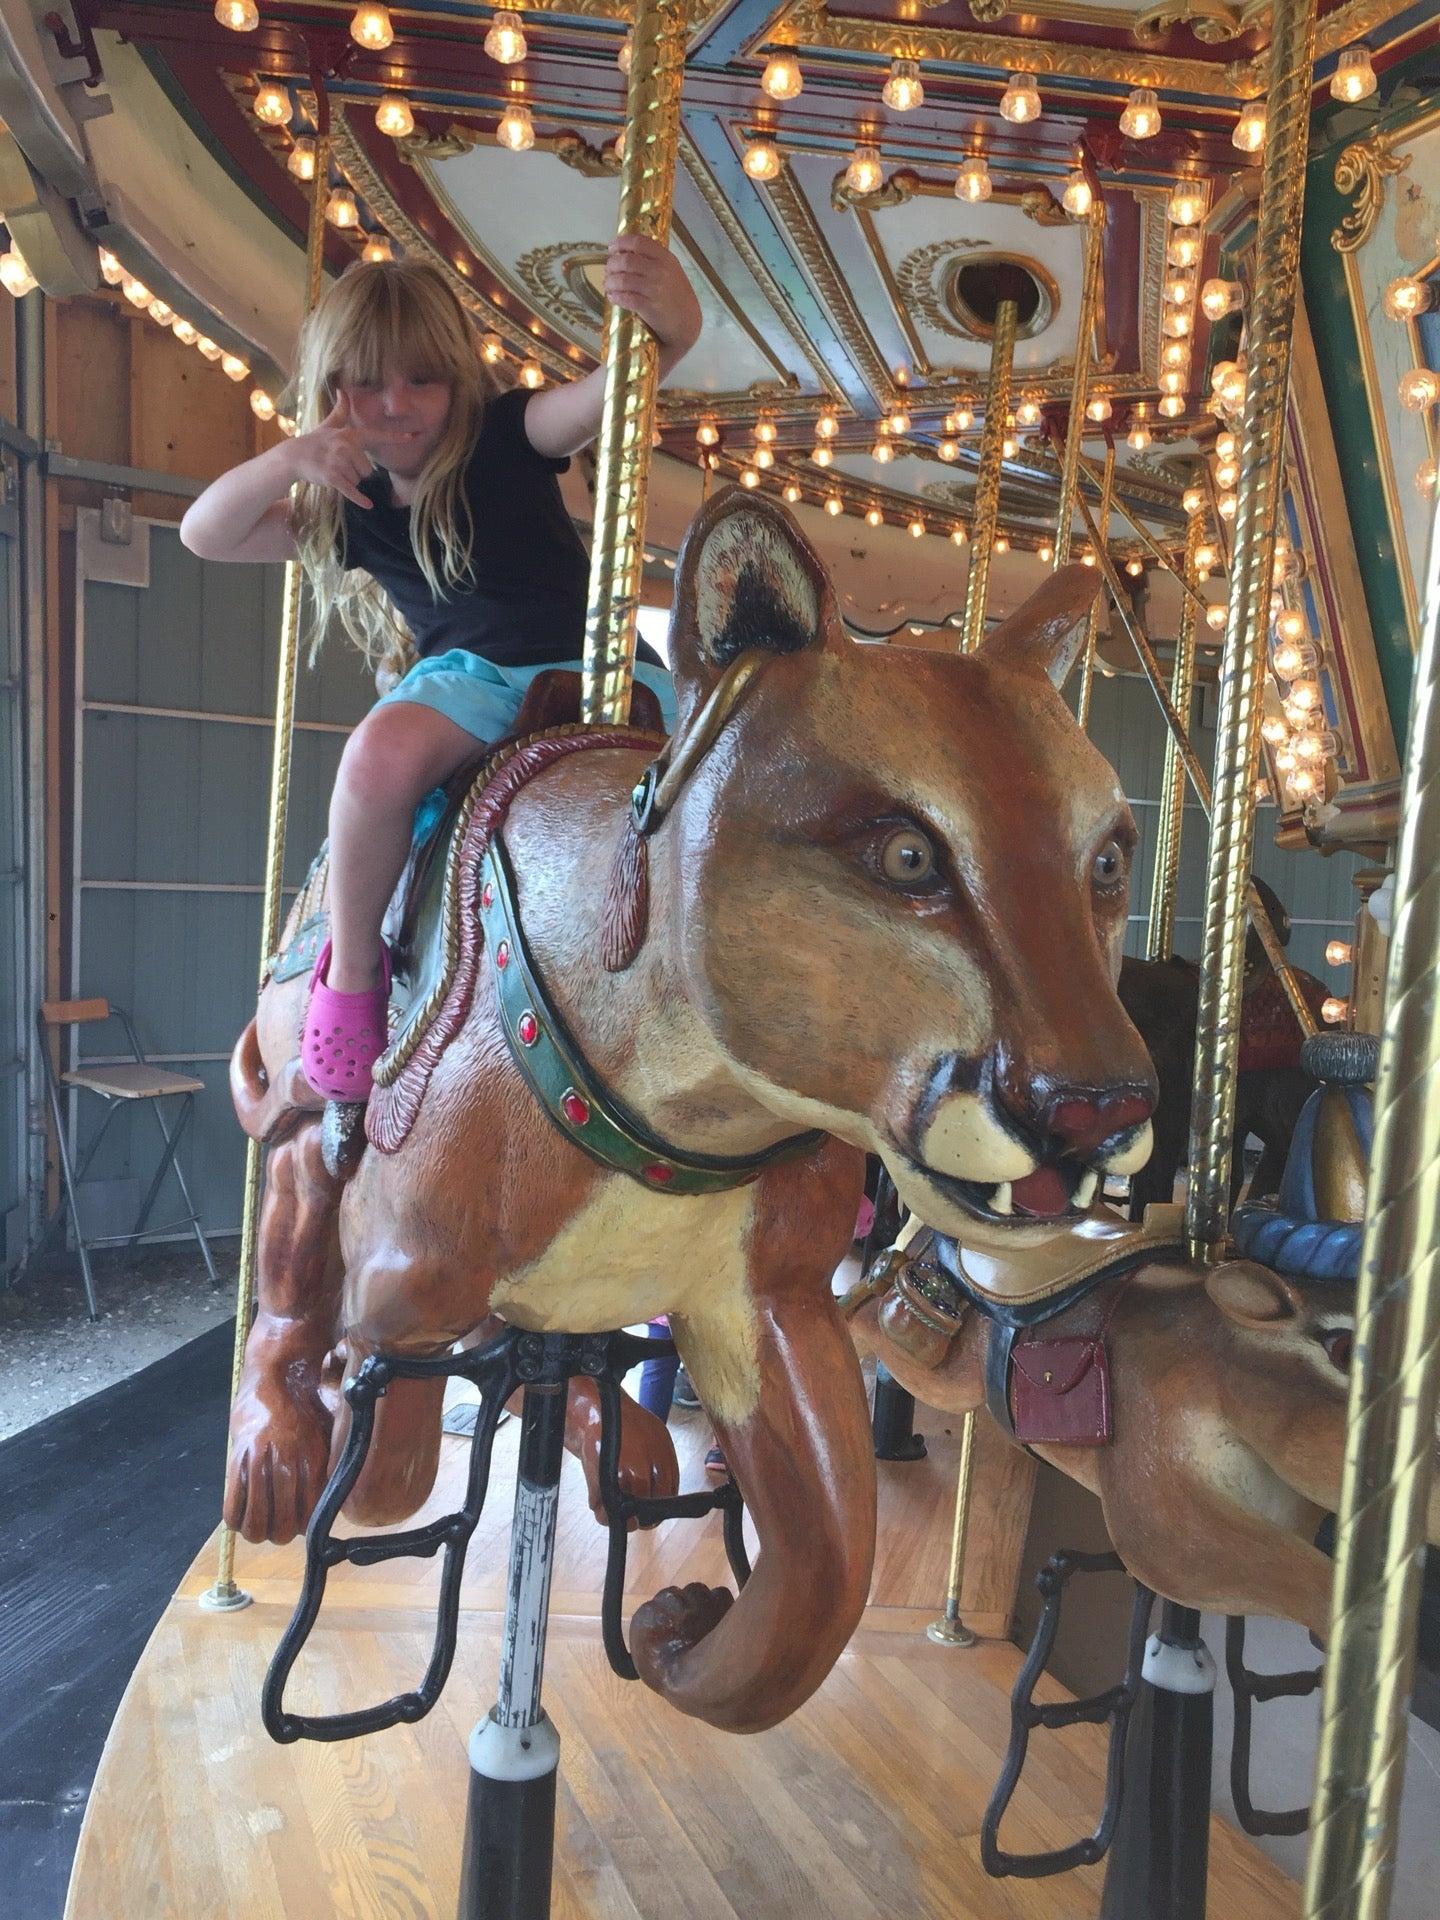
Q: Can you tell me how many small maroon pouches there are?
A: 1